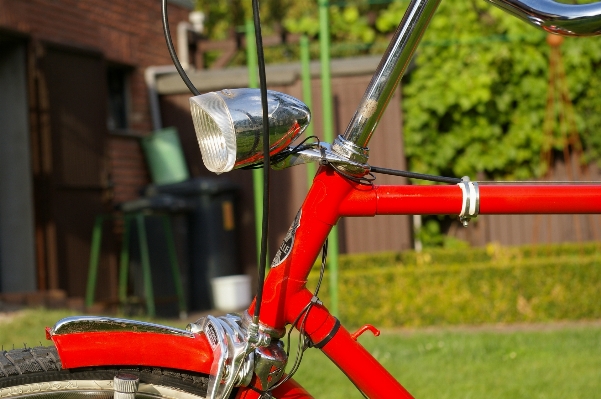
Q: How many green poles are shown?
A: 3